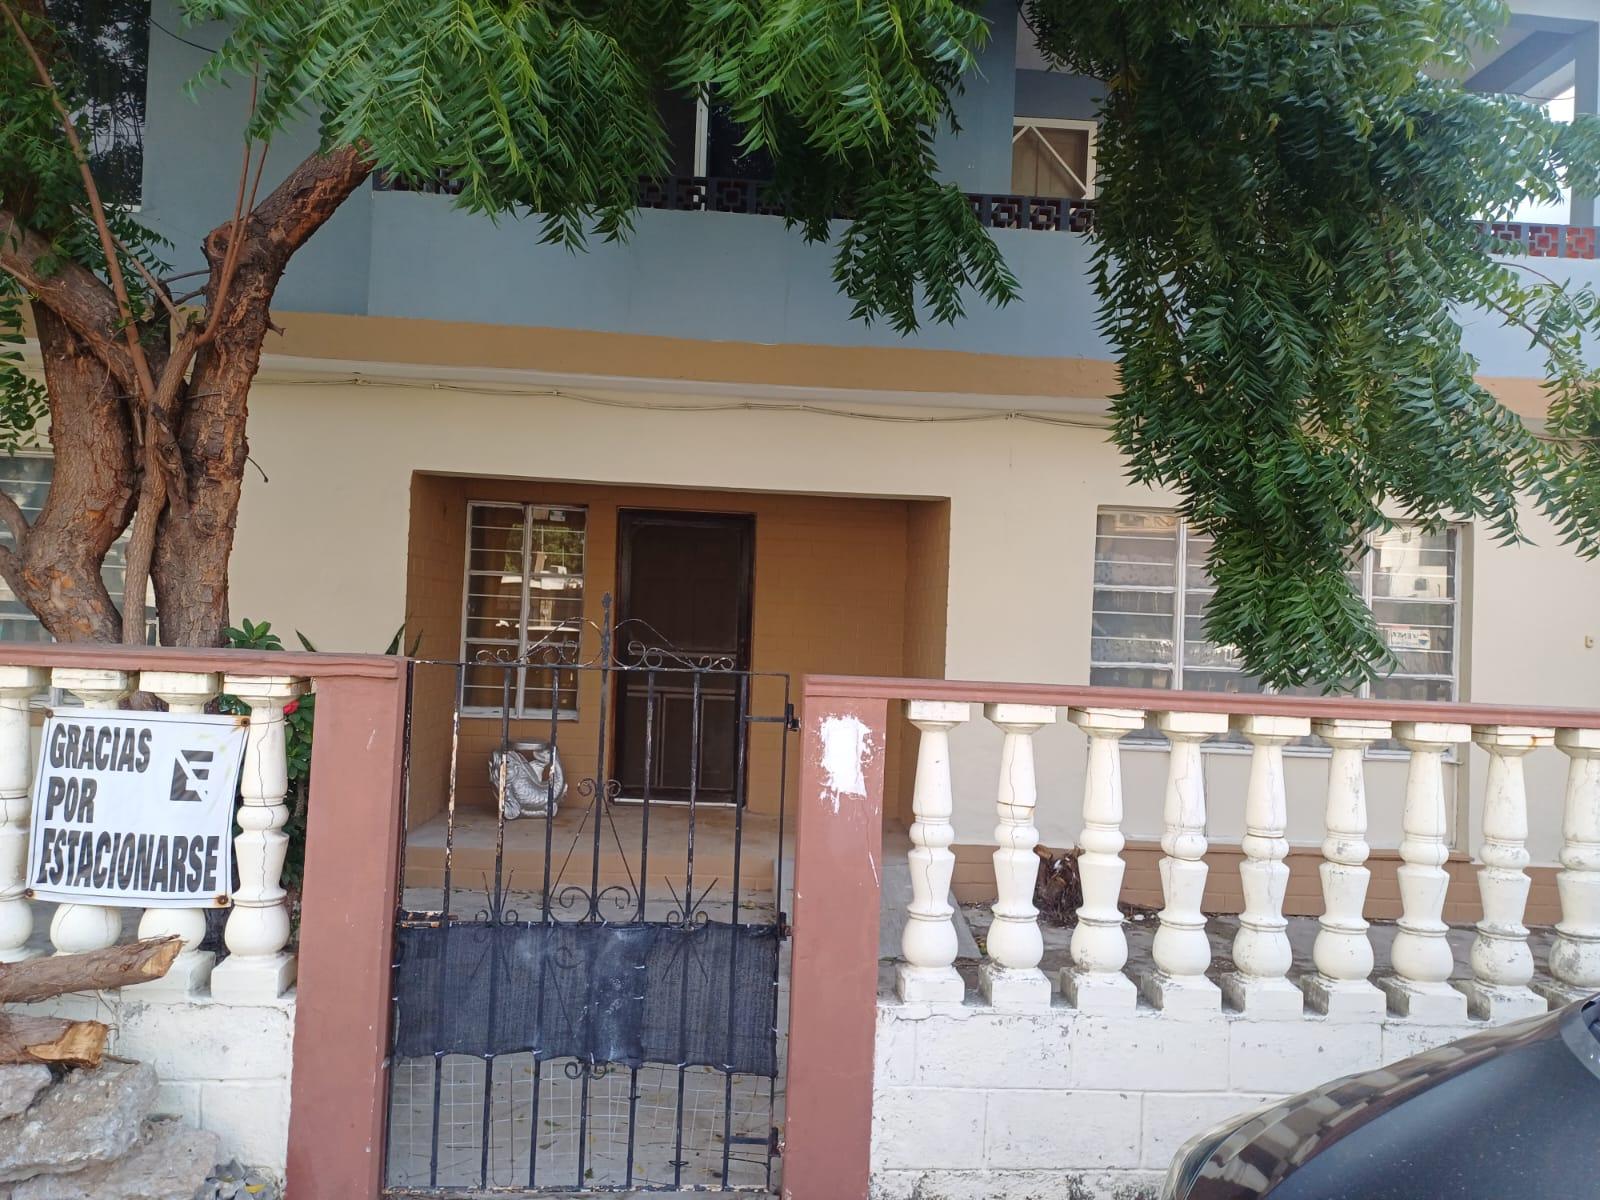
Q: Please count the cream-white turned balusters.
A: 13